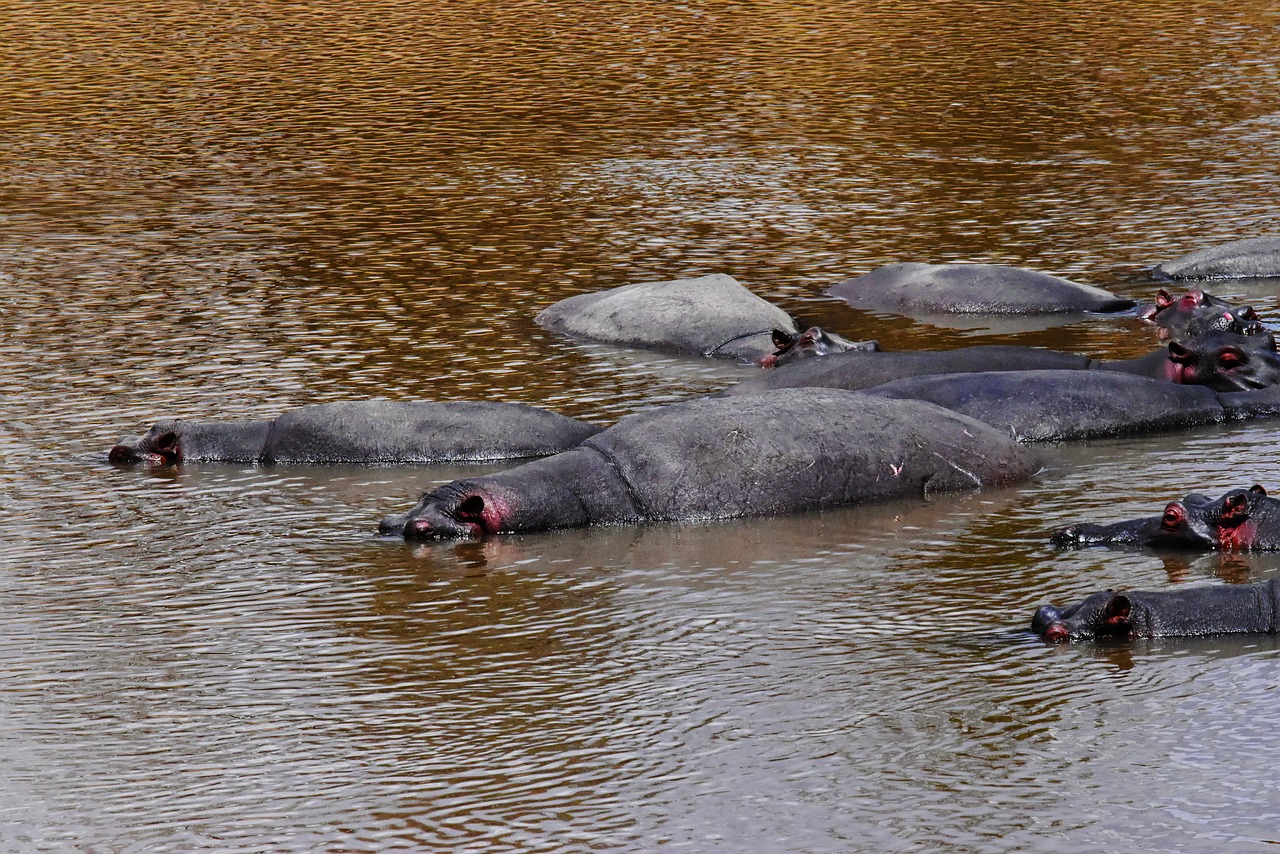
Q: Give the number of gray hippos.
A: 9